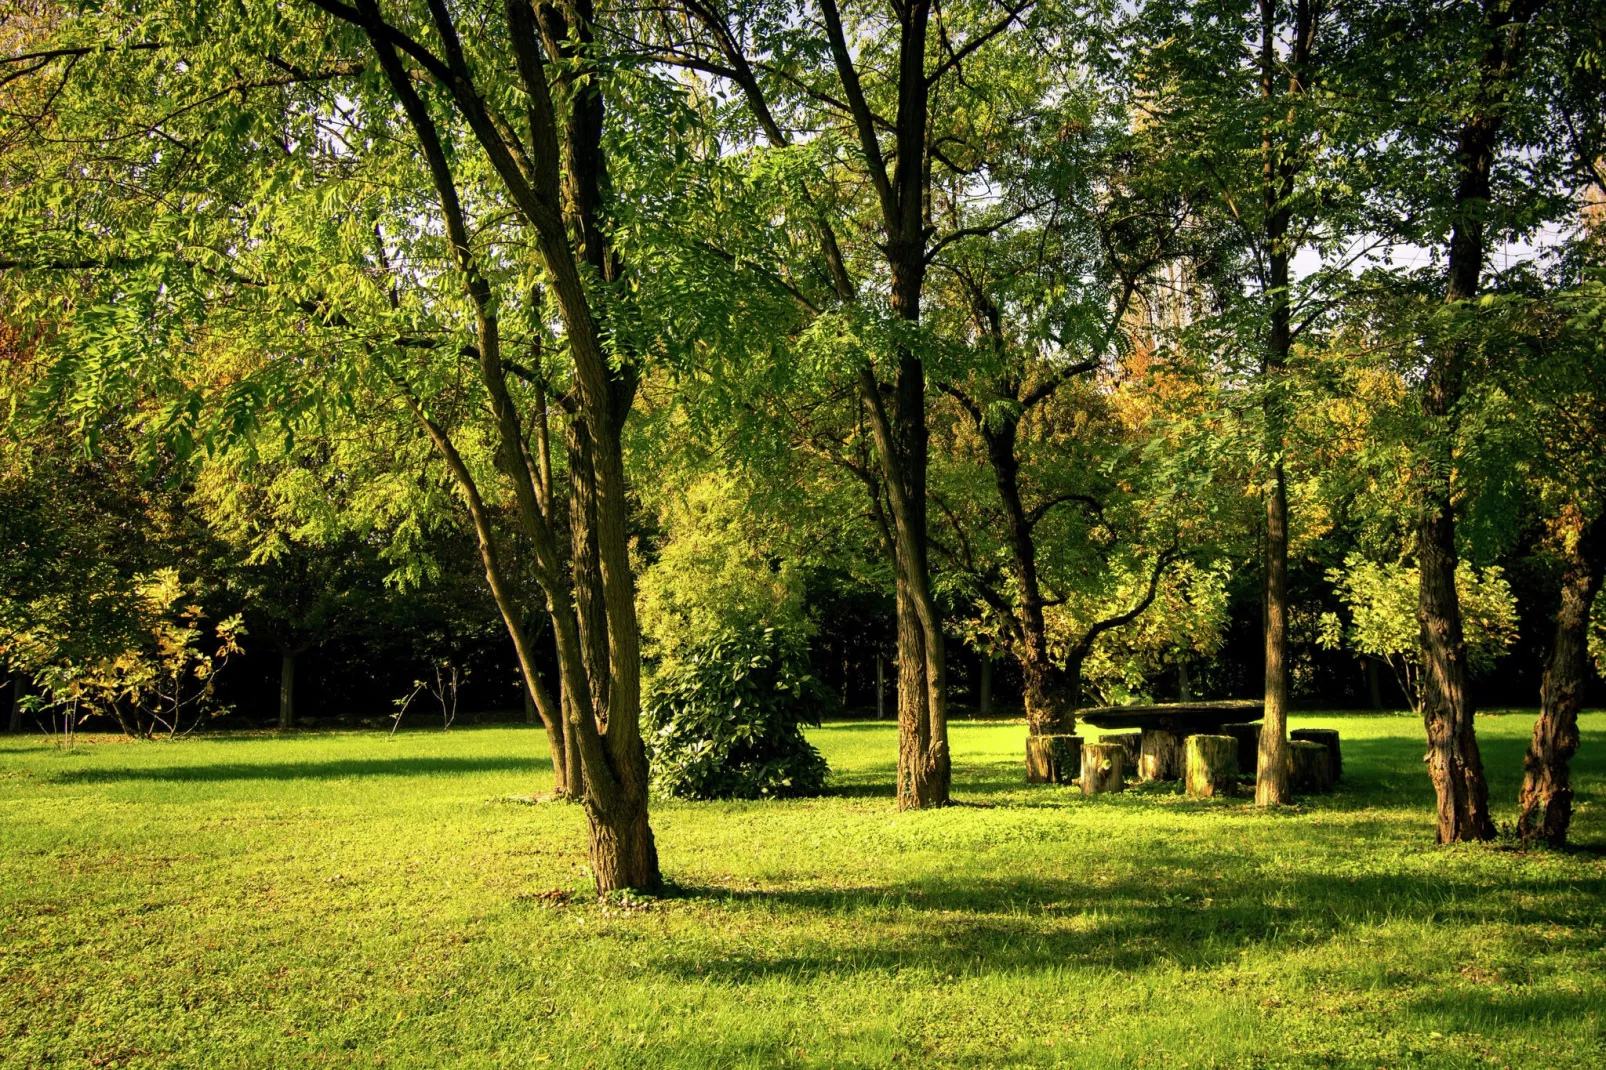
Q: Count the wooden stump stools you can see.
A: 7